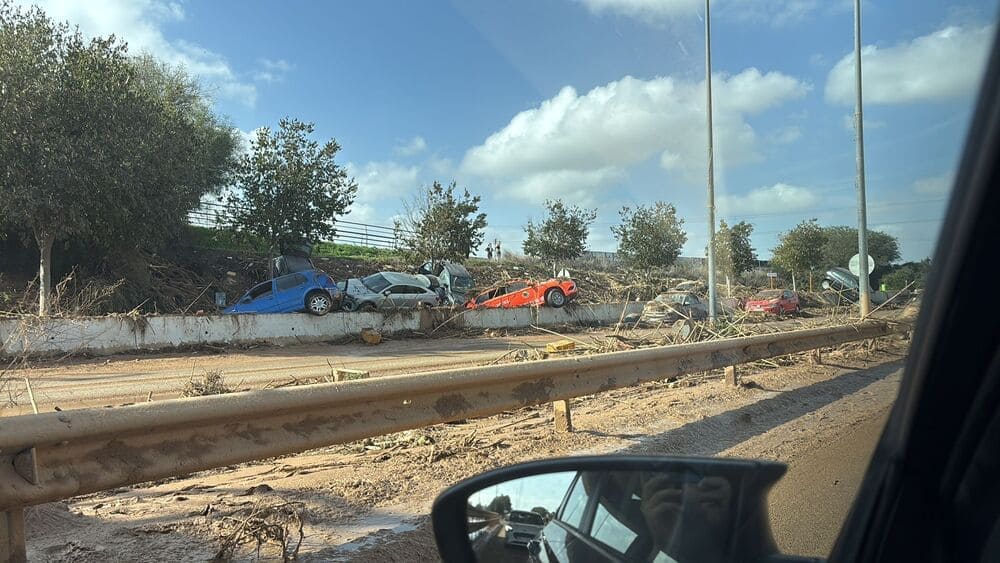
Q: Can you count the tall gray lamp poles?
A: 2